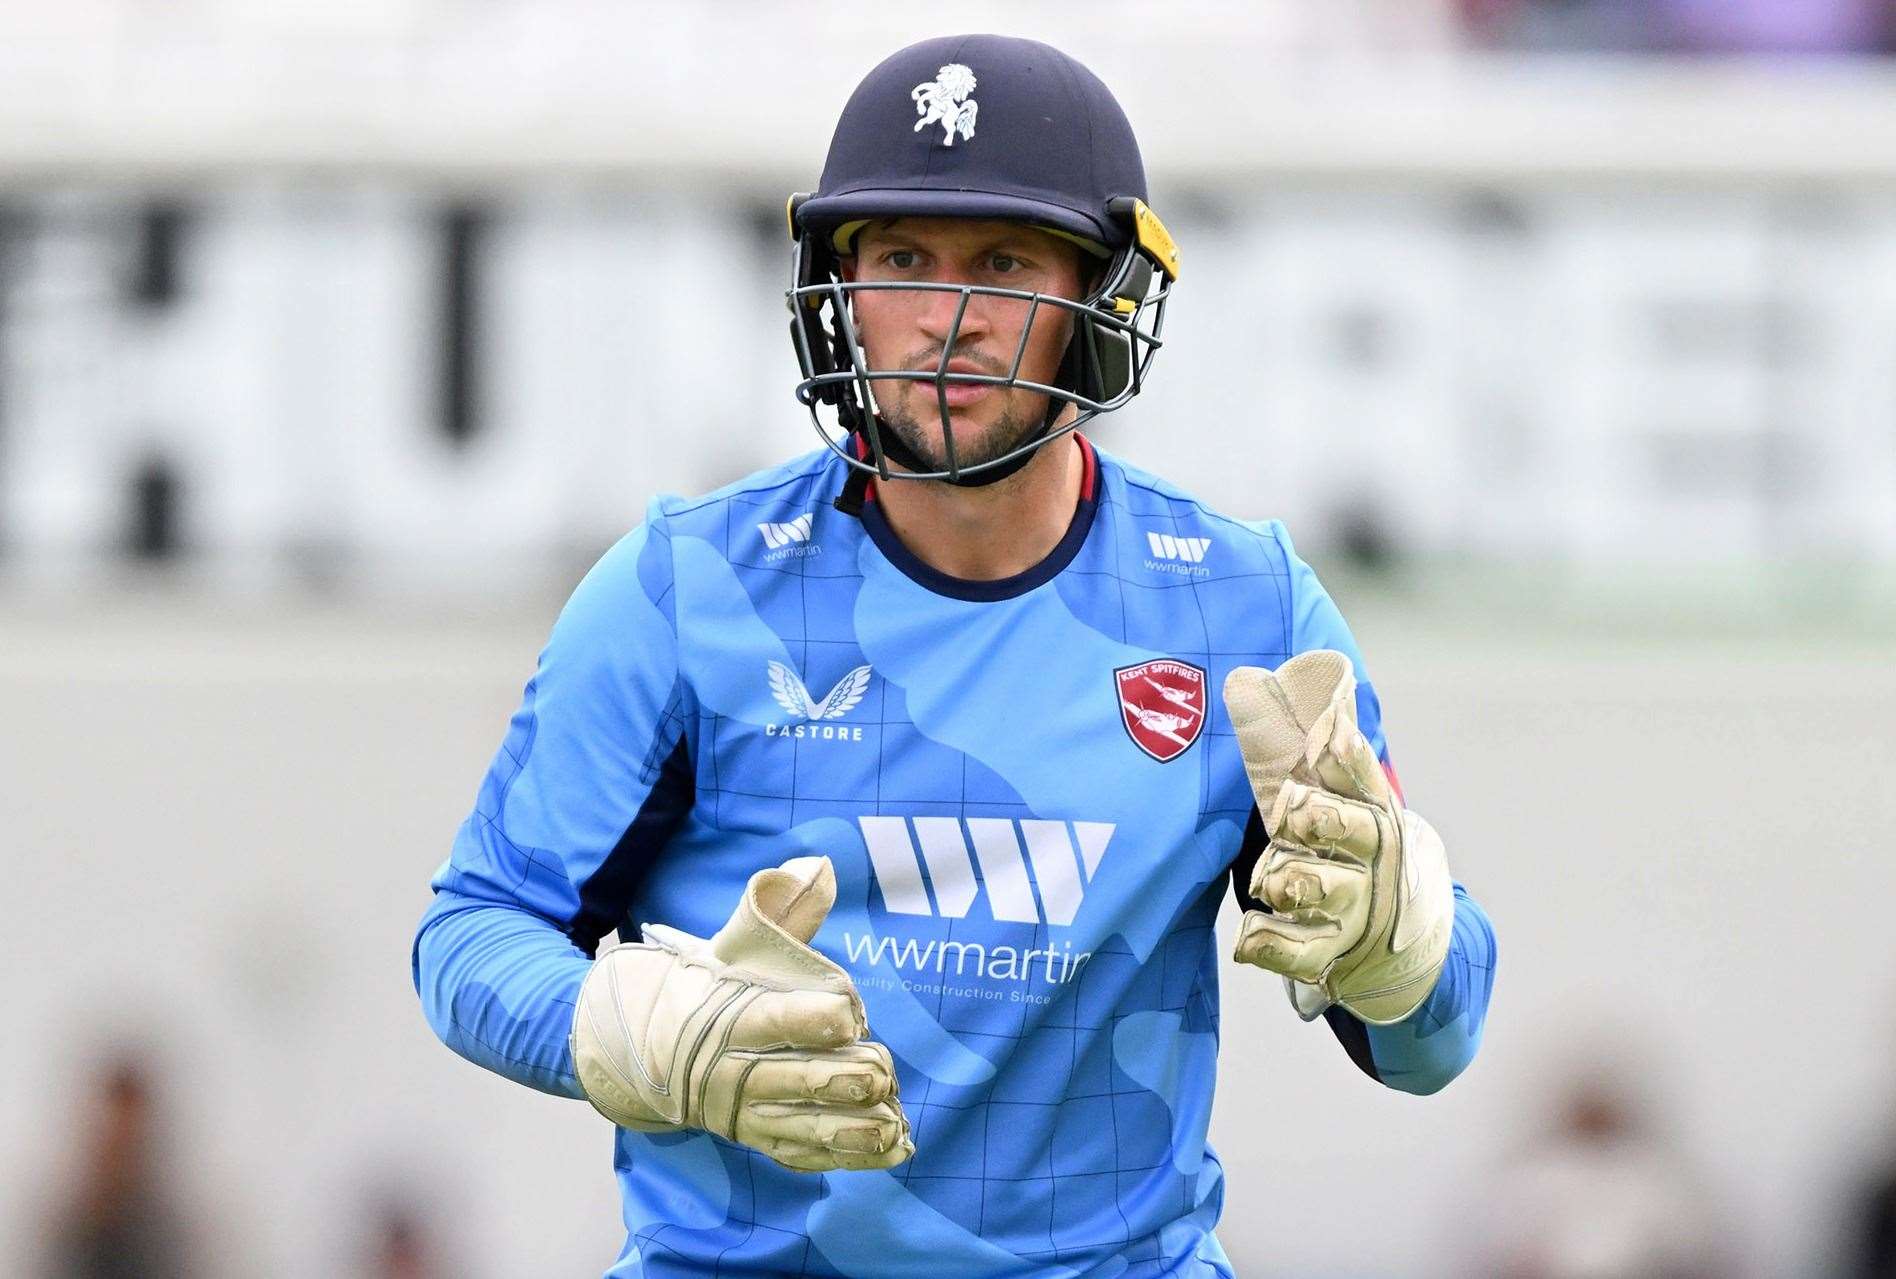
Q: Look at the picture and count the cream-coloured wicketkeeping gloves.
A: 2